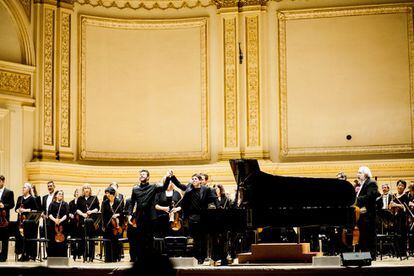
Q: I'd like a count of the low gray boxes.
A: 3